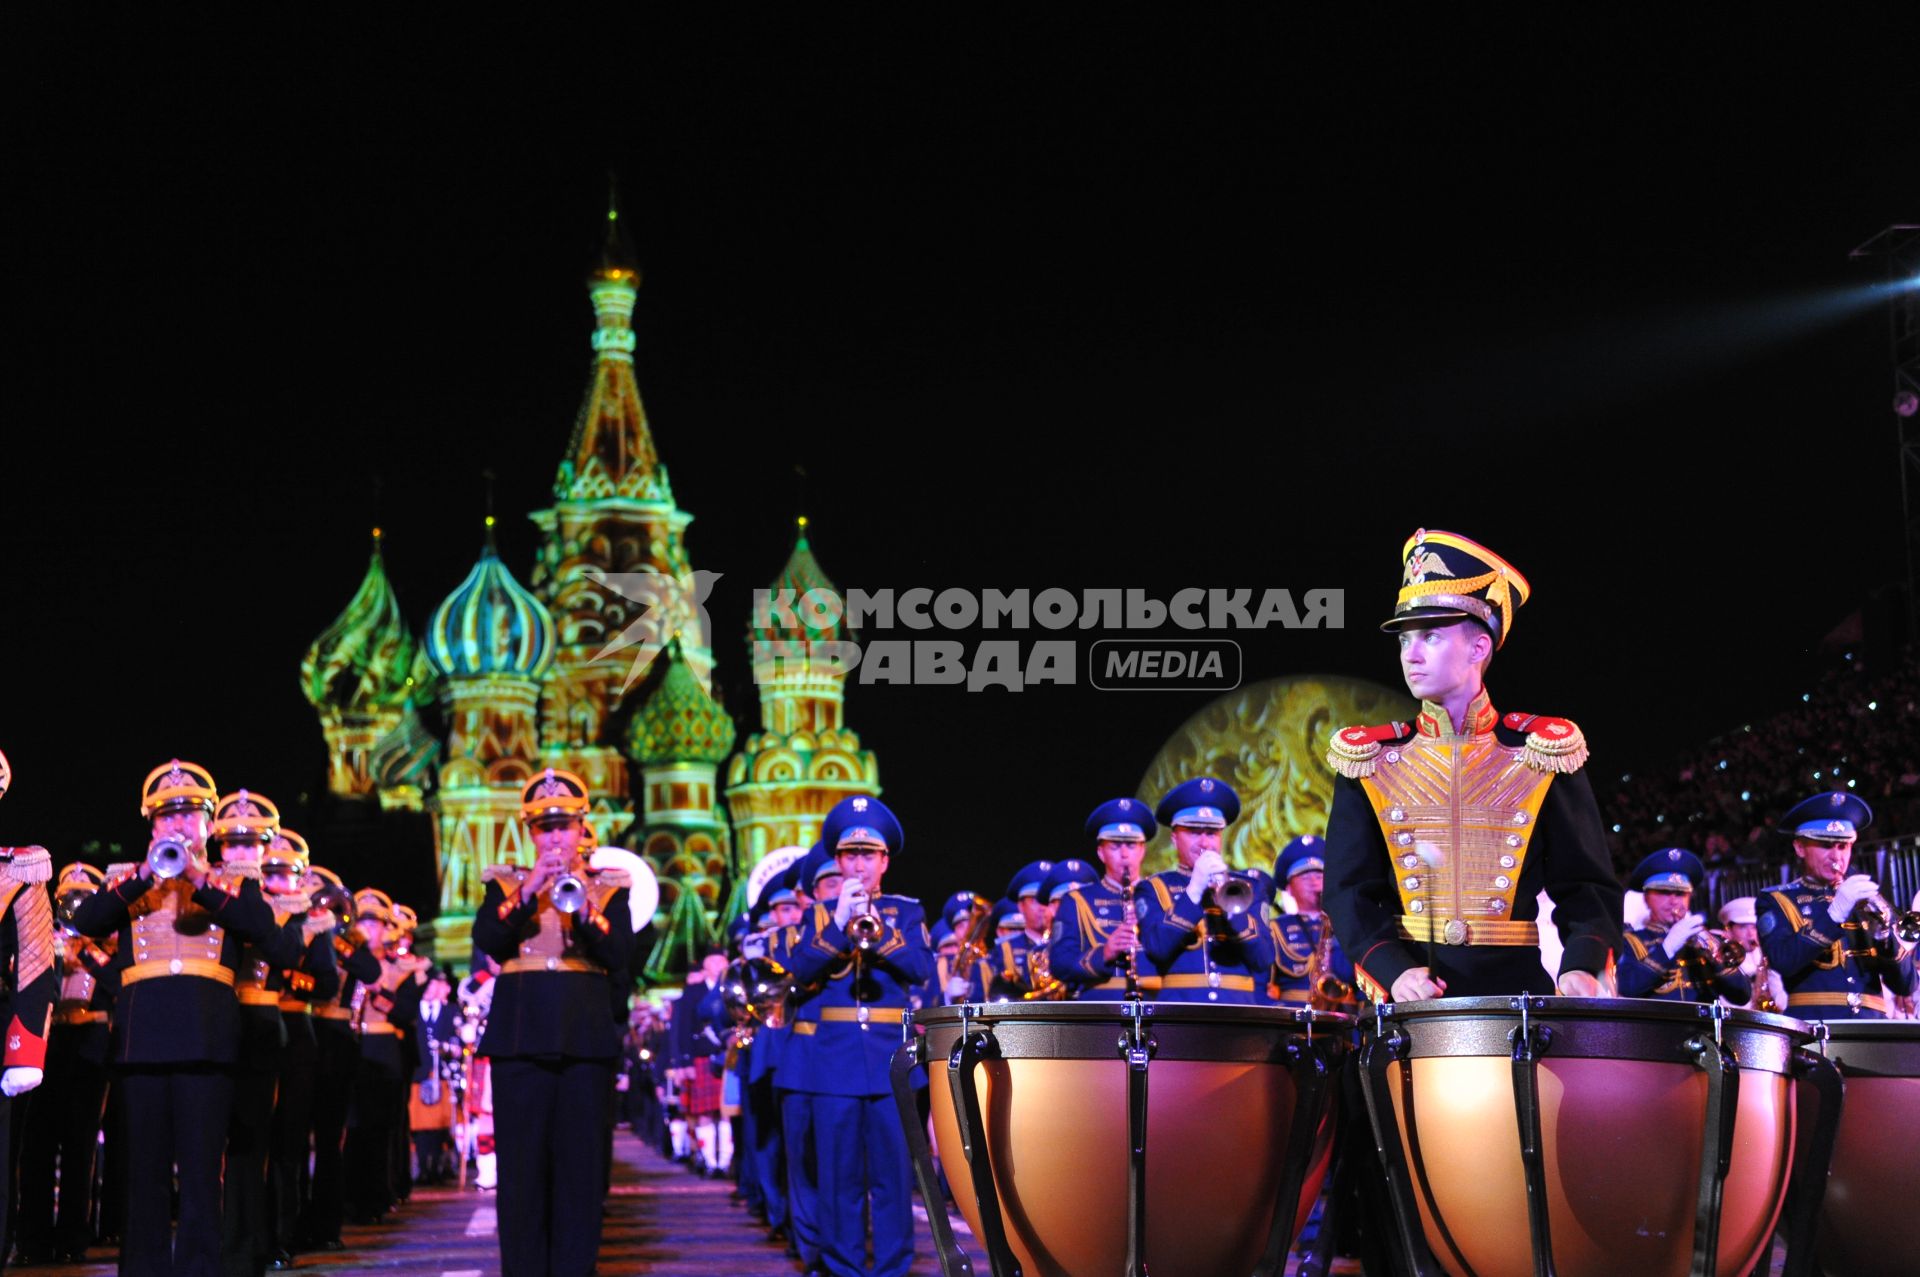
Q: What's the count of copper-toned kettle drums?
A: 3